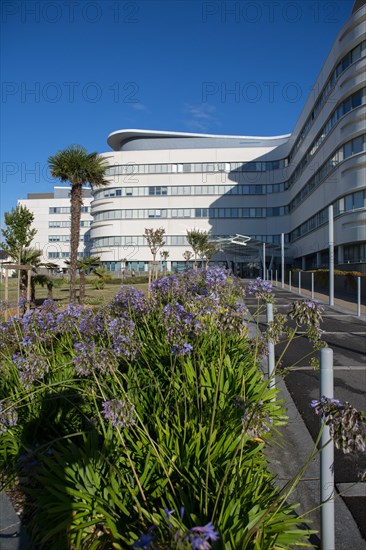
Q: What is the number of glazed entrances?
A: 1